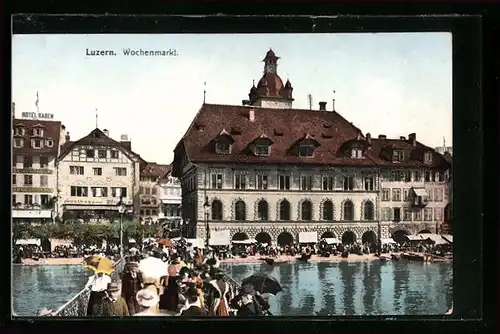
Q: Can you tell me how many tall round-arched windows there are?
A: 8